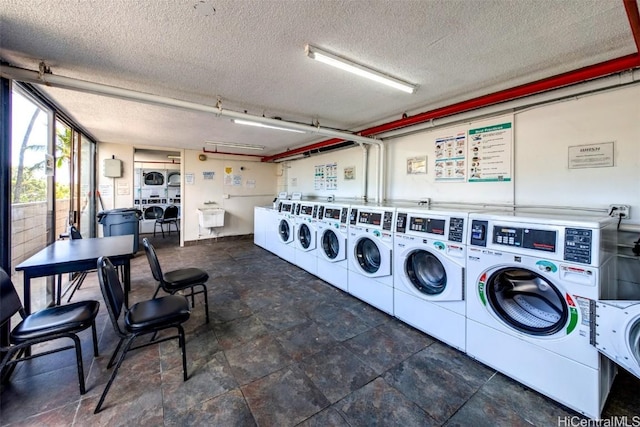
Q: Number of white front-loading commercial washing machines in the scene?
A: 6